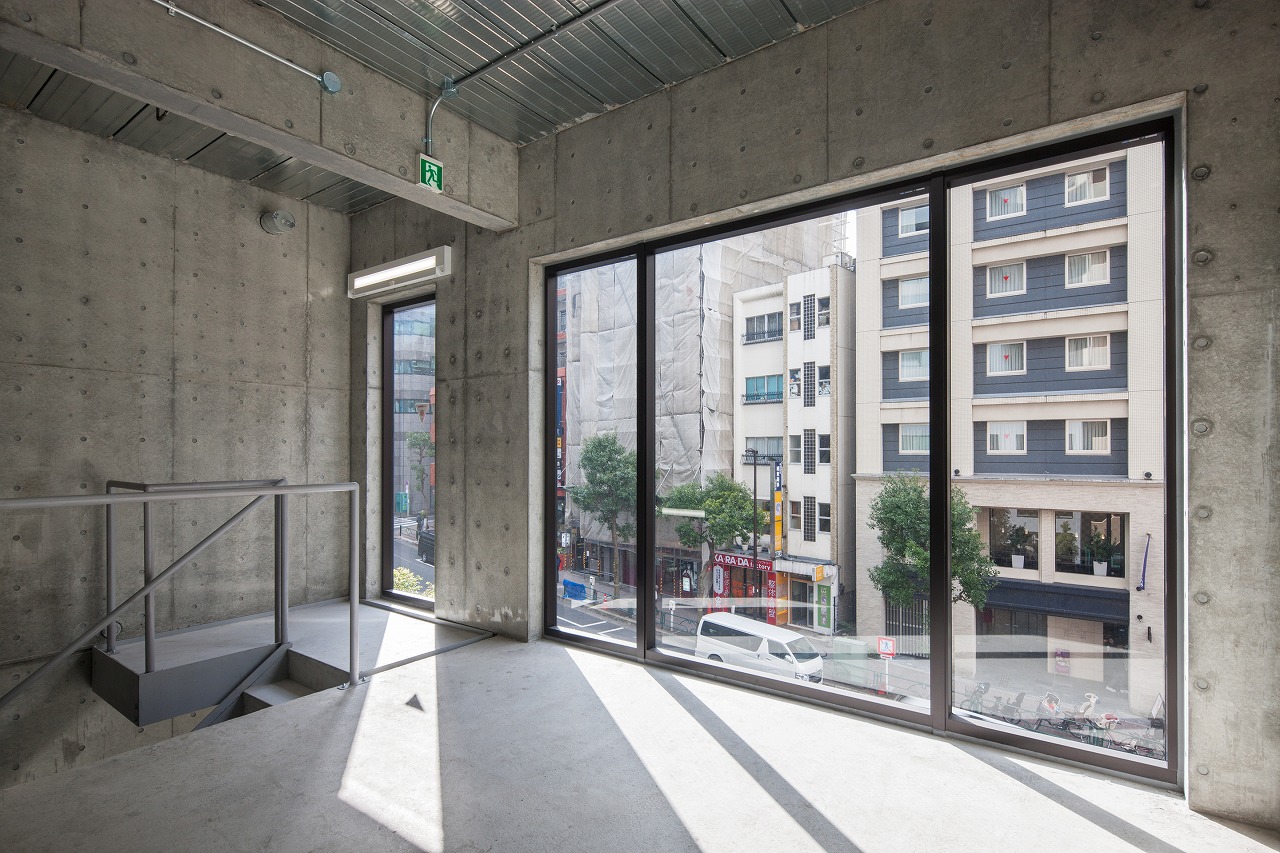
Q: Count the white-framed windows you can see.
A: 12